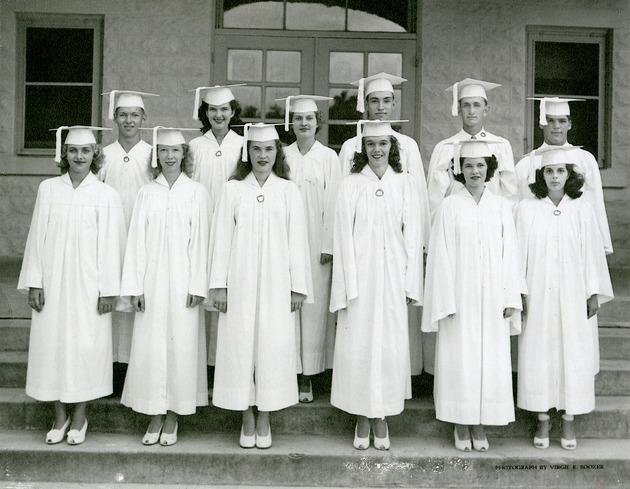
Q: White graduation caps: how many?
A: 12